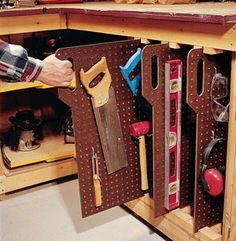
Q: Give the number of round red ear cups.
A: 1